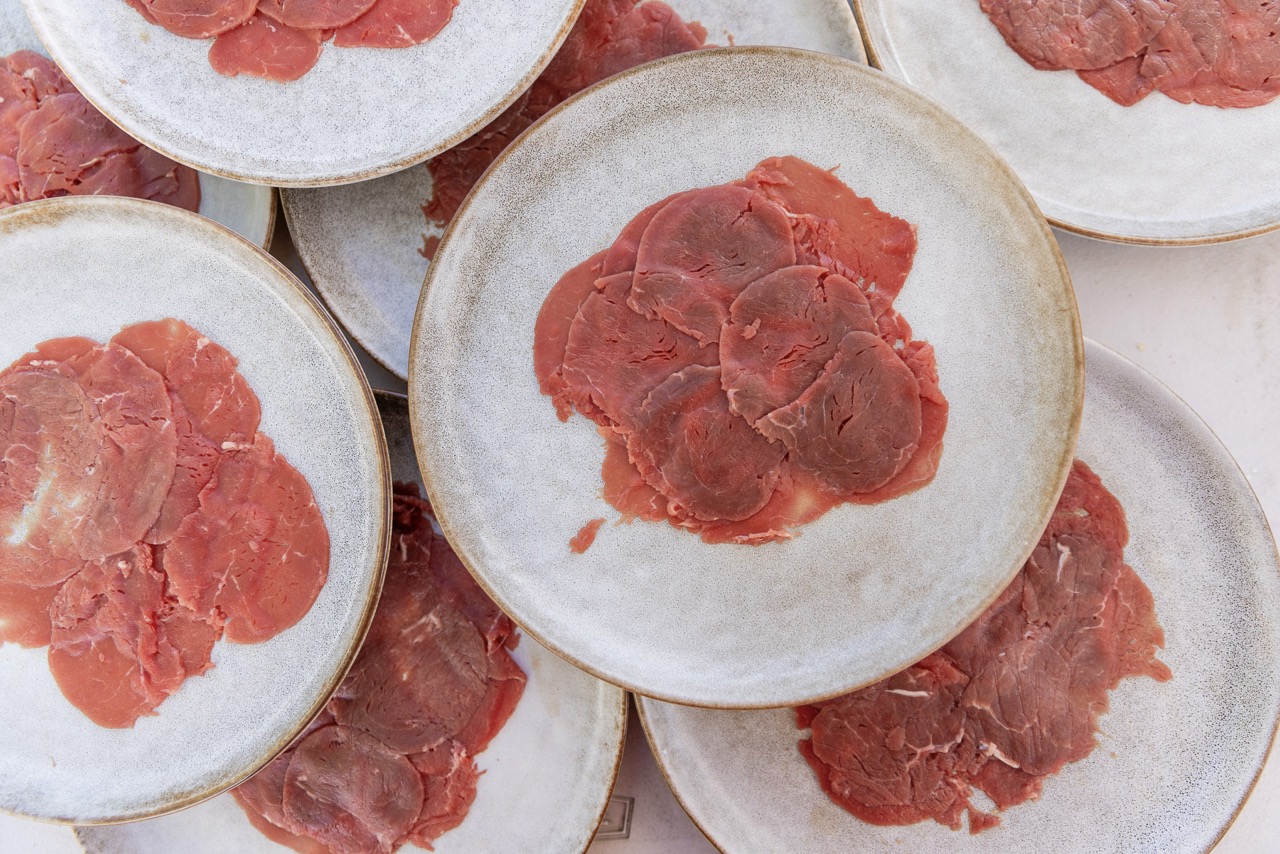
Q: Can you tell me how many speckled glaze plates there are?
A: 8